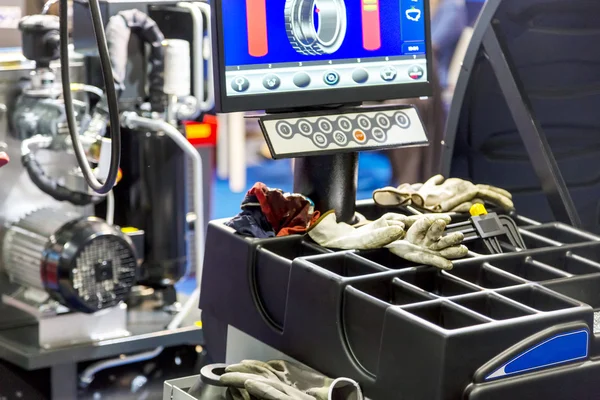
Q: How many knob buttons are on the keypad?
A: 11